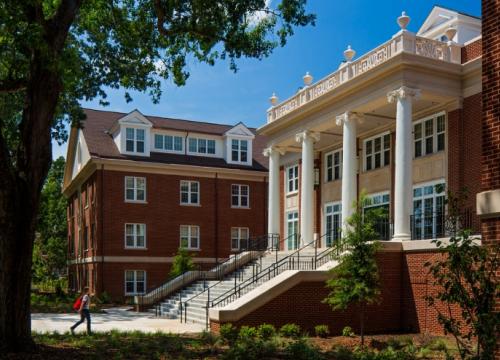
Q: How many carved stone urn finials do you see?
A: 5